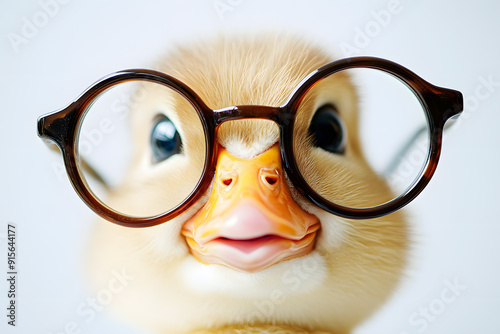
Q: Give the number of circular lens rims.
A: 2